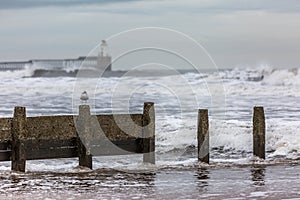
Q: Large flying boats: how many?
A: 0